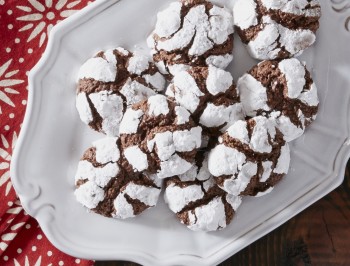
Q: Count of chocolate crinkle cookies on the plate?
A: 9